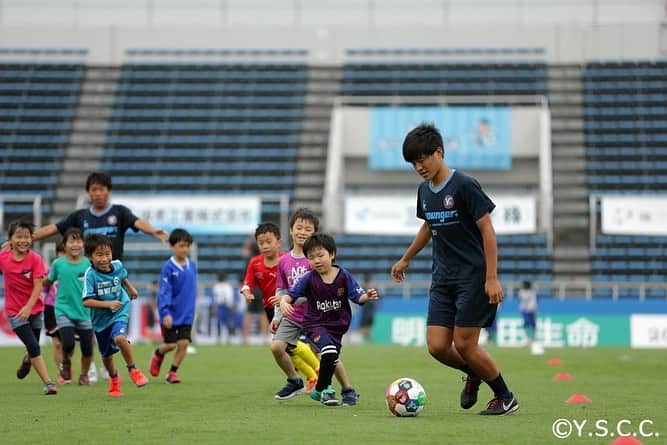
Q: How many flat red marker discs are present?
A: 4